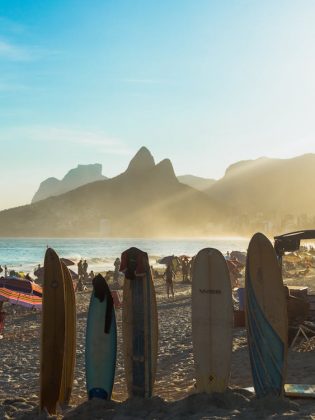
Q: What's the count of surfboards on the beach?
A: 6